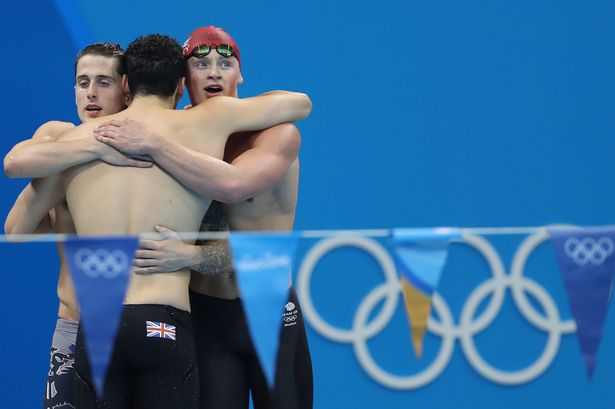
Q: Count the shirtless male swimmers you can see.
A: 3